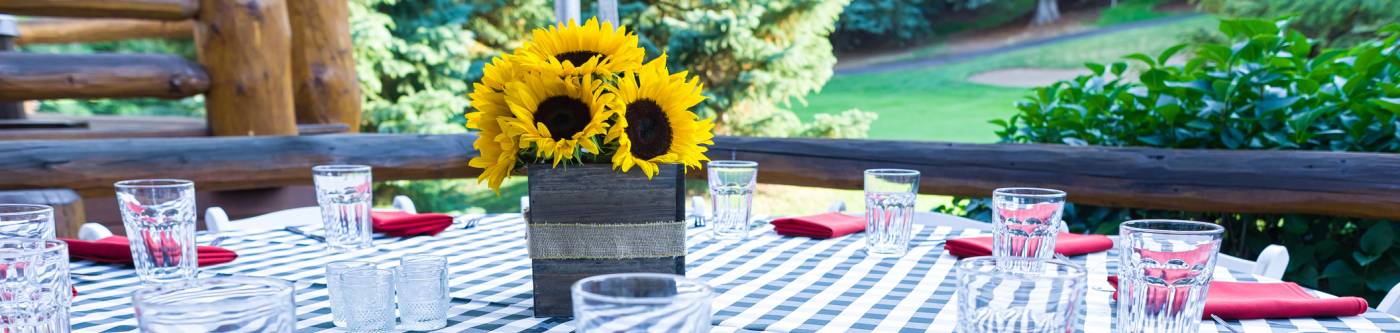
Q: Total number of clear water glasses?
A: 11